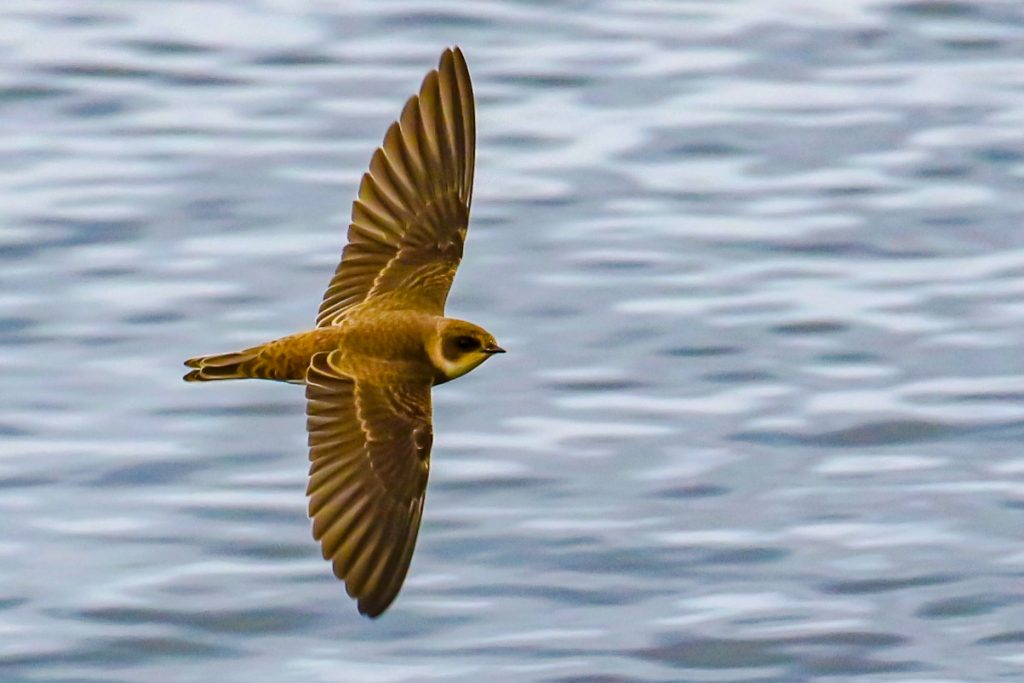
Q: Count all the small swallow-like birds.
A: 1